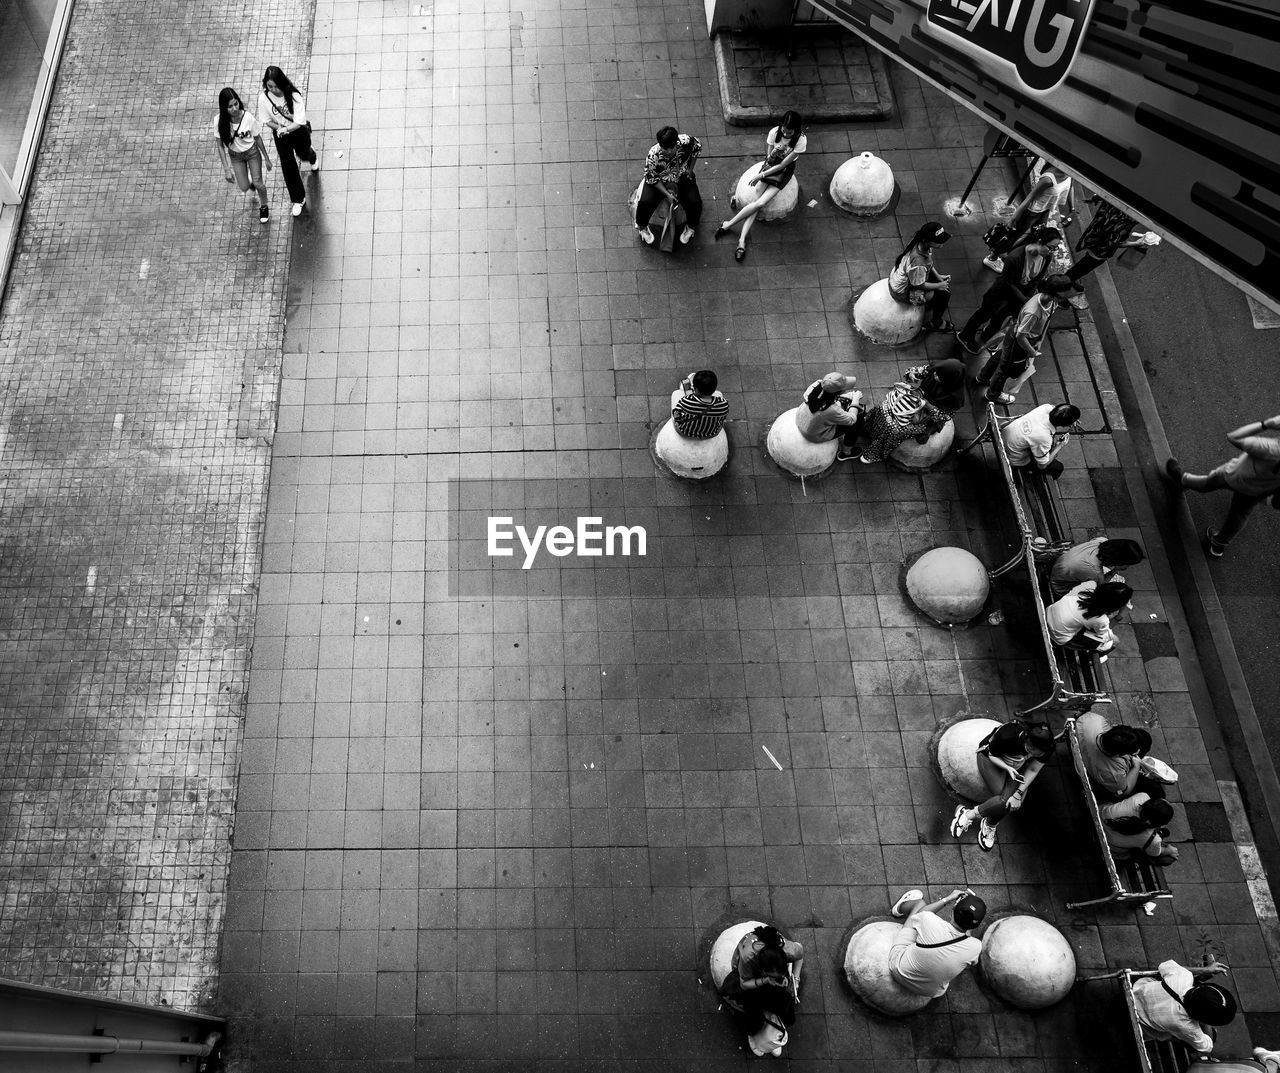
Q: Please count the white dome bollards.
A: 12